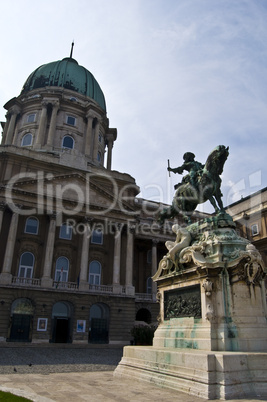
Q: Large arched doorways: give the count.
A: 3